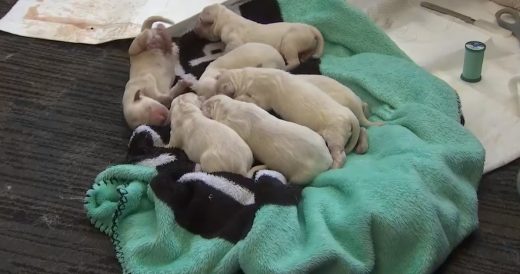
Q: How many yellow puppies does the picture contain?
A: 7